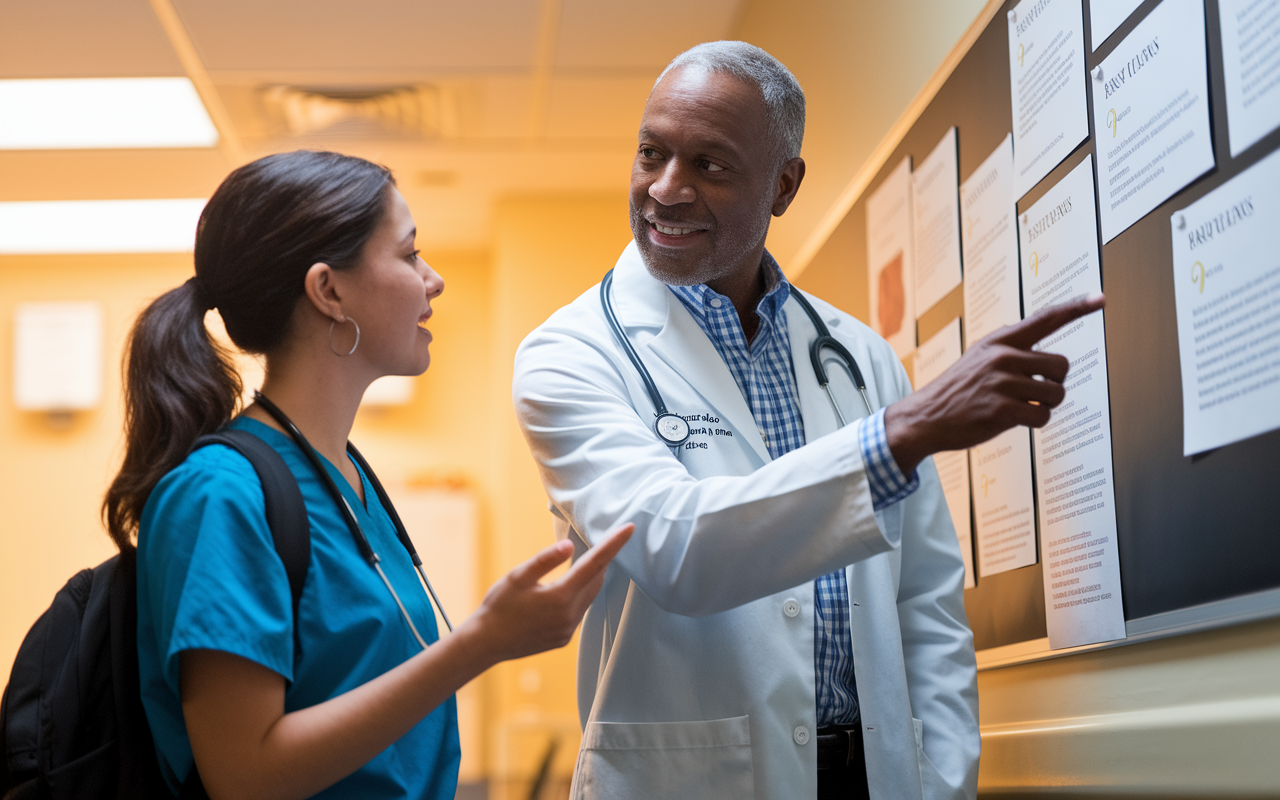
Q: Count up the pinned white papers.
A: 11